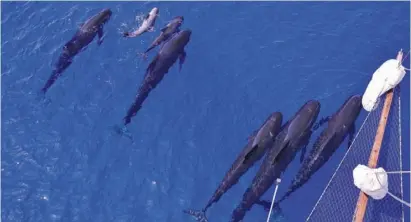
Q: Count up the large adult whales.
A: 5